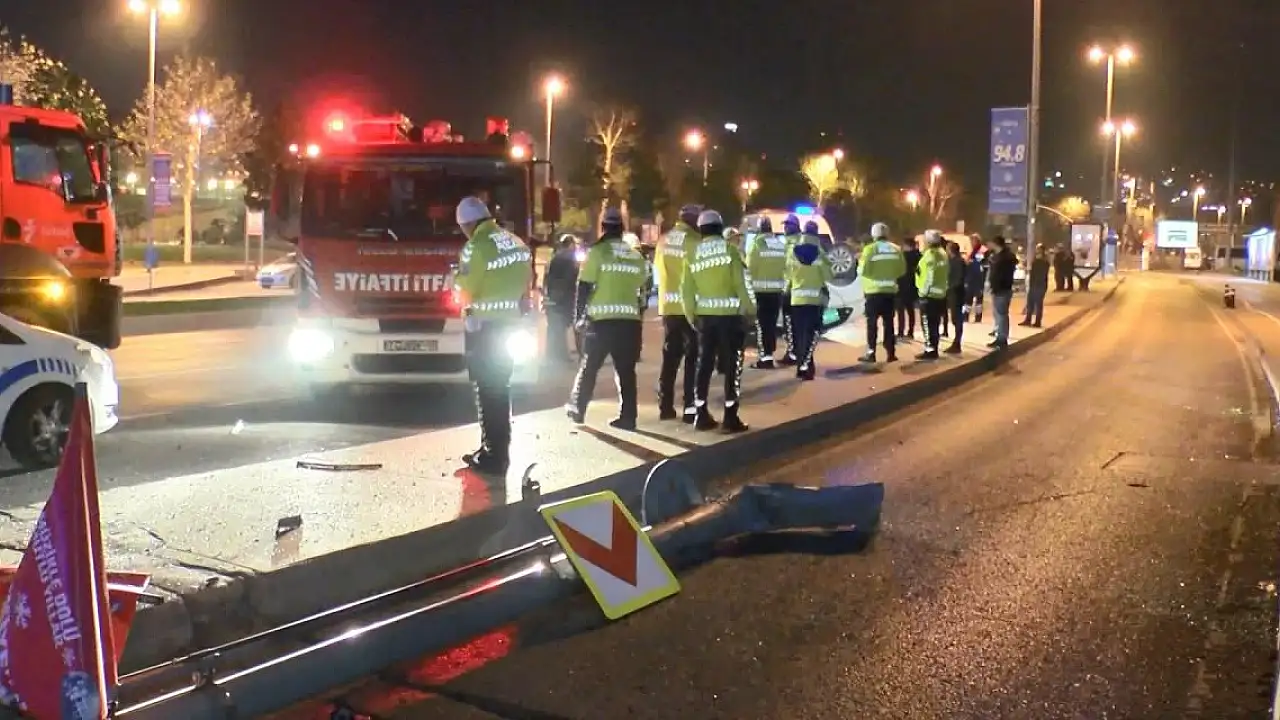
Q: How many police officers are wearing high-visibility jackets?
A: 9